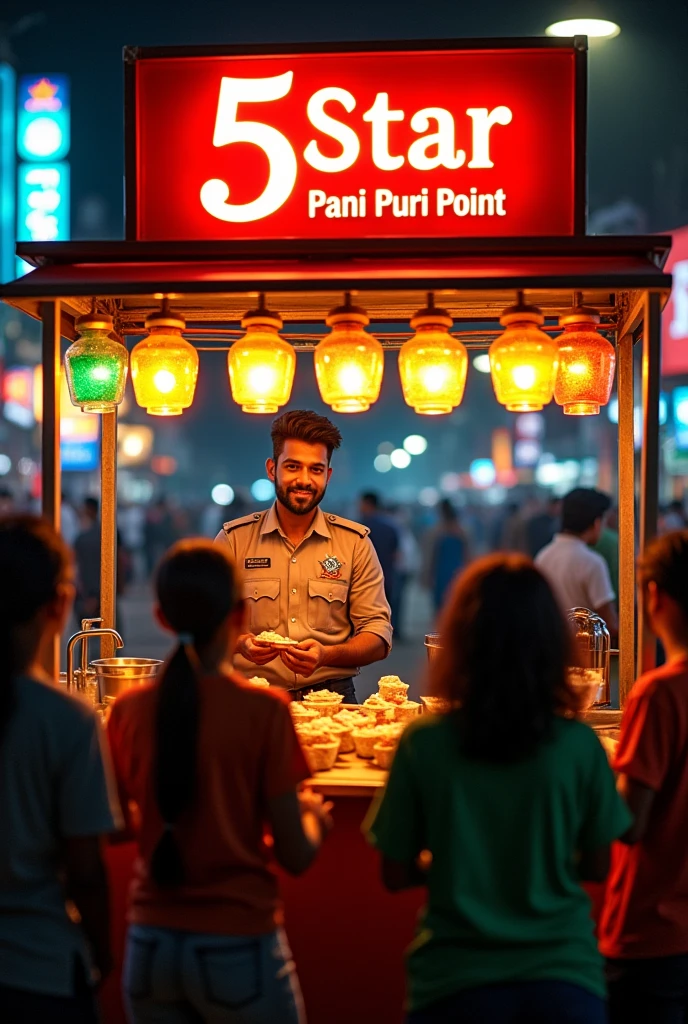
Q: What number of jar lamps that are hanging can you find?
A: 7